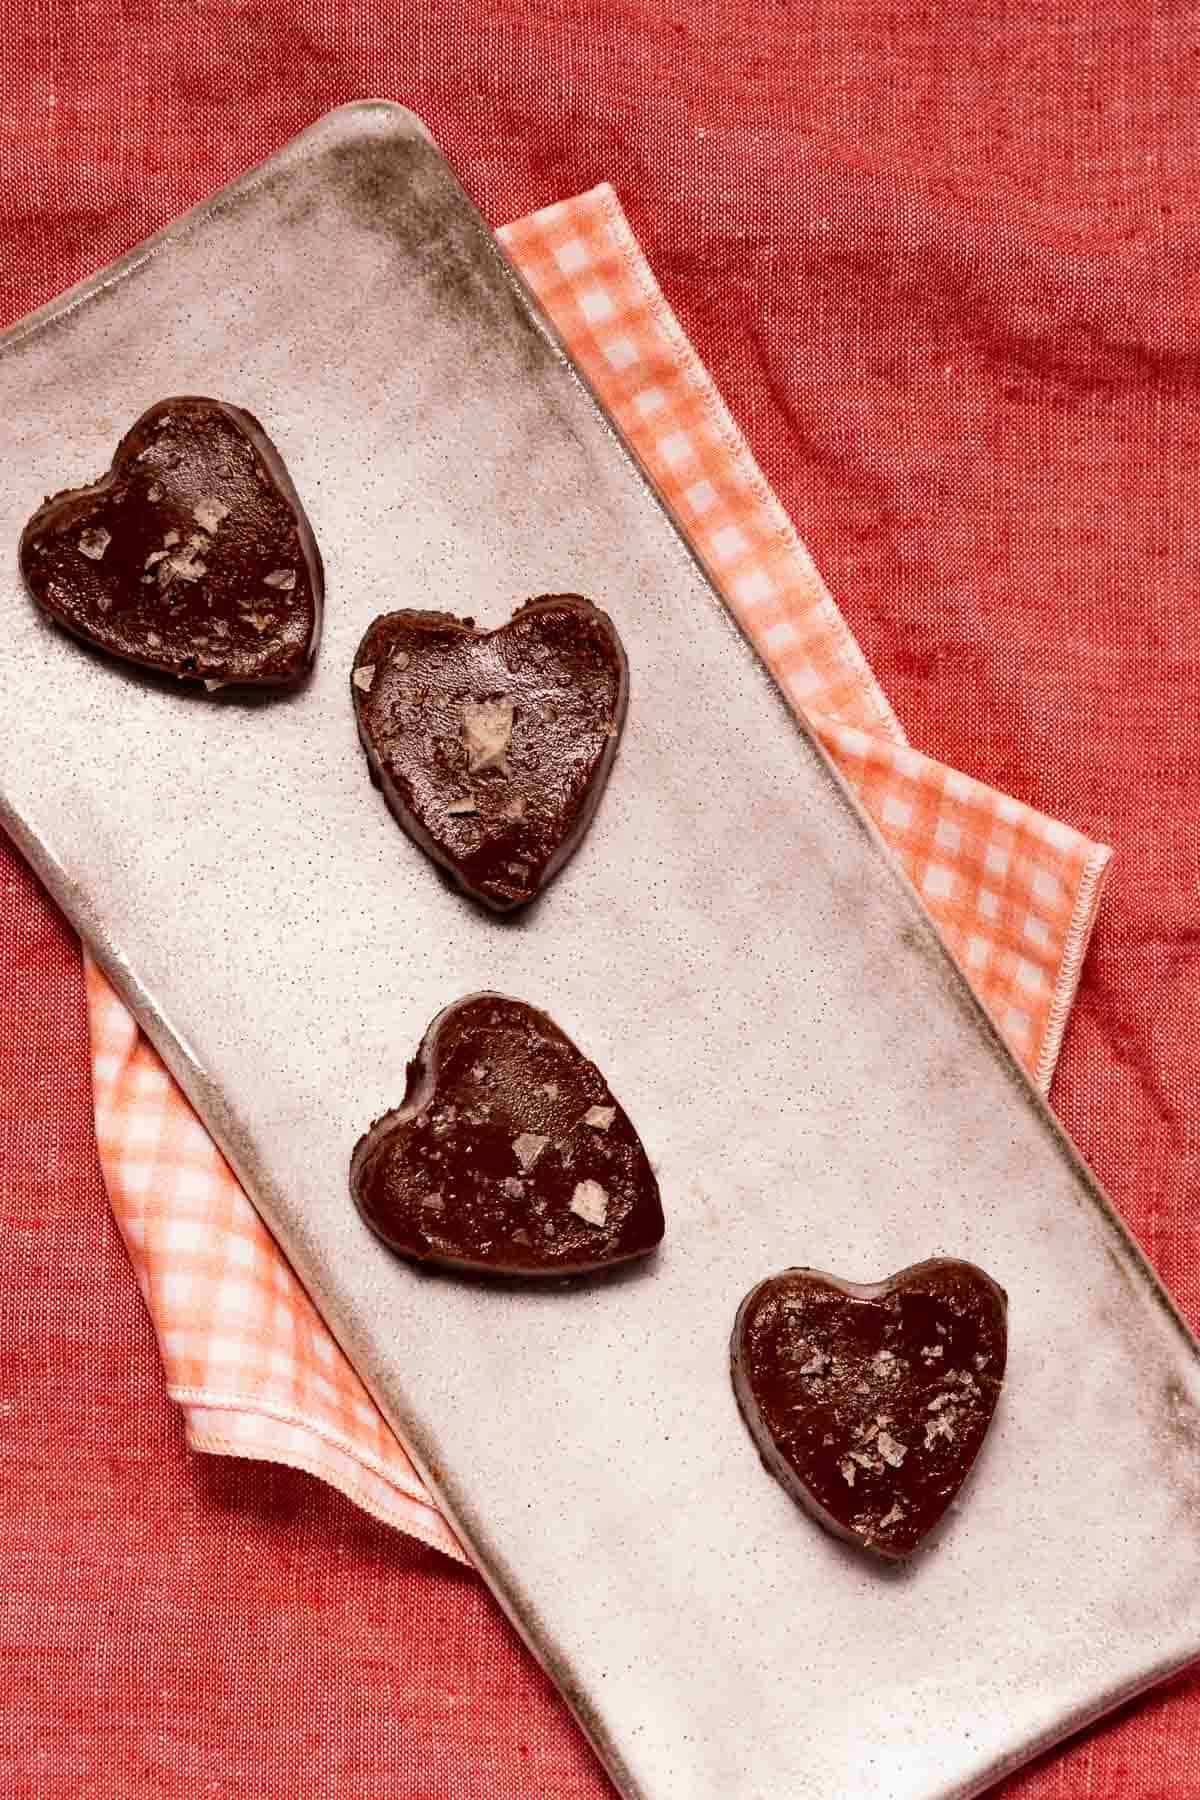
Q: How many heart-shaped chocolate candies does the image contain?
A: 4